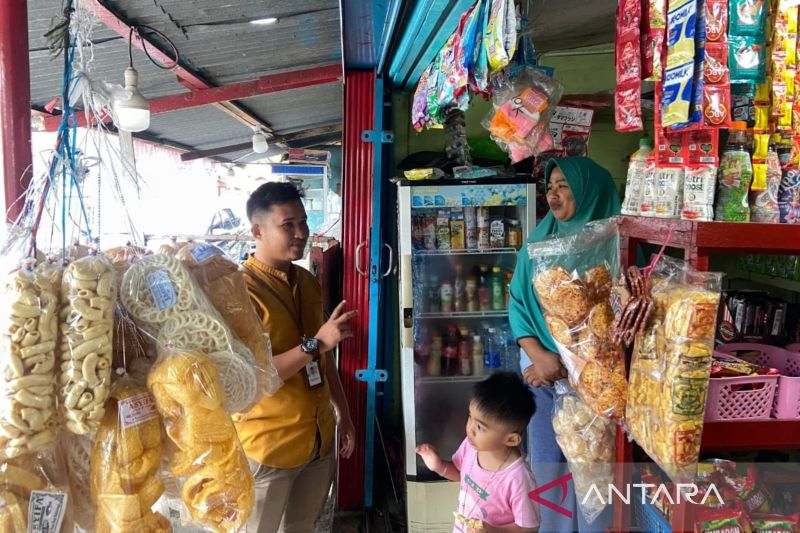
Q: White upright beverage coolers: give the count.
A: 1